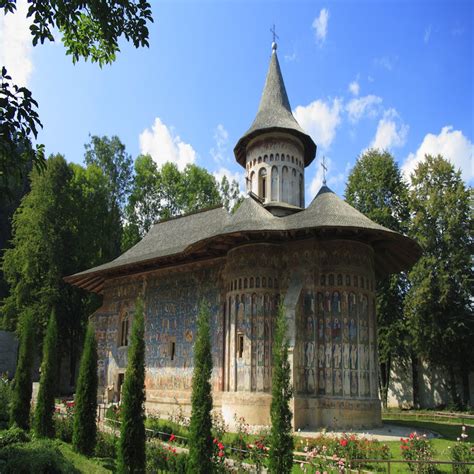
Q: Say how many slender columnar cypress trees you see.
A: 6